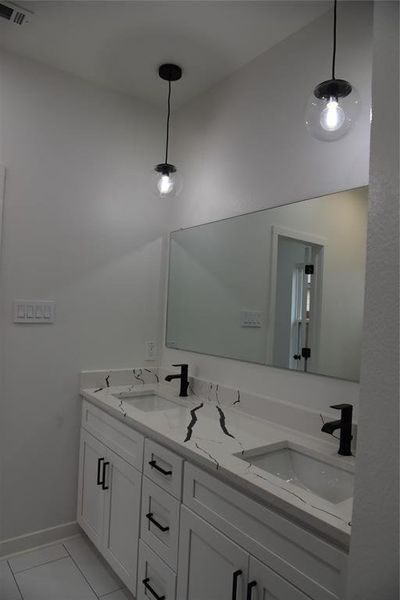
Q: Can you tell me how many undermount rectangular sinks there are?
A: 2